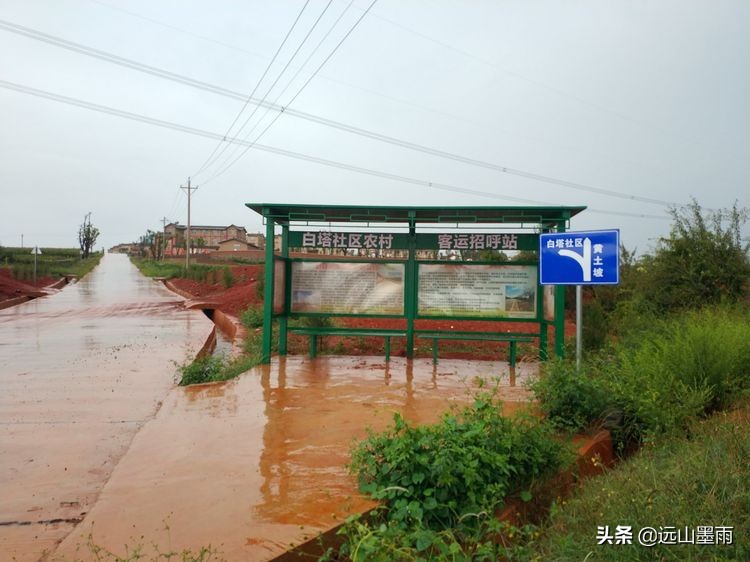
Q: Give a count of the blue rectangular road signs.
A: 1